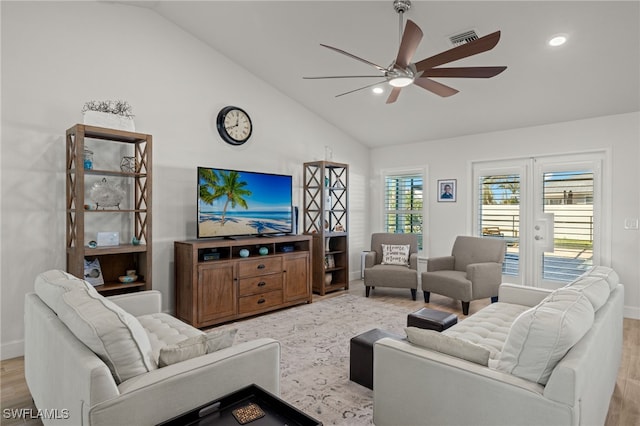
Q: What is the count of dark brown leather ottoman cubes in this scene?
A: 2